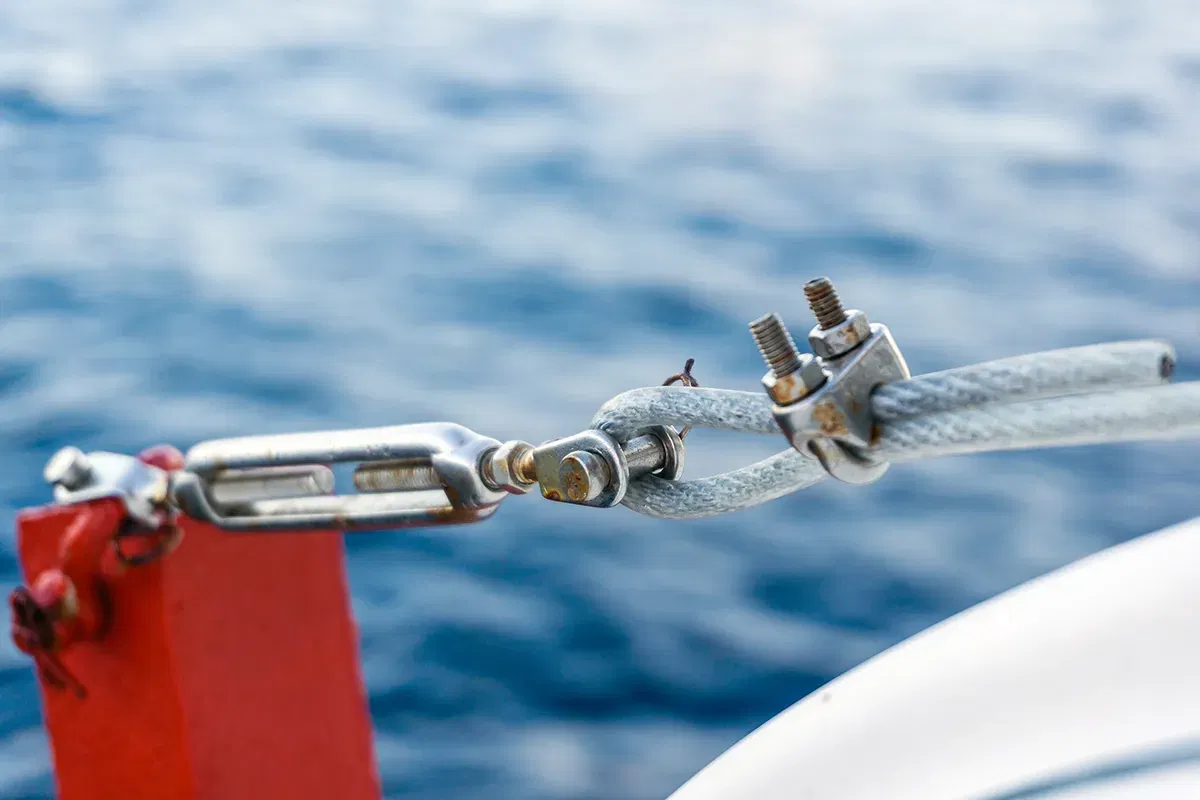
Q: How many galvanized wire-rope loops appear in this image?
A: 1